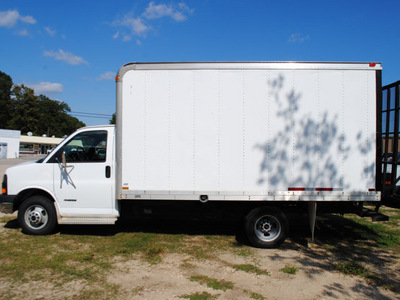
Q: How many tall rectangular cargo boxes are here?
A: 1